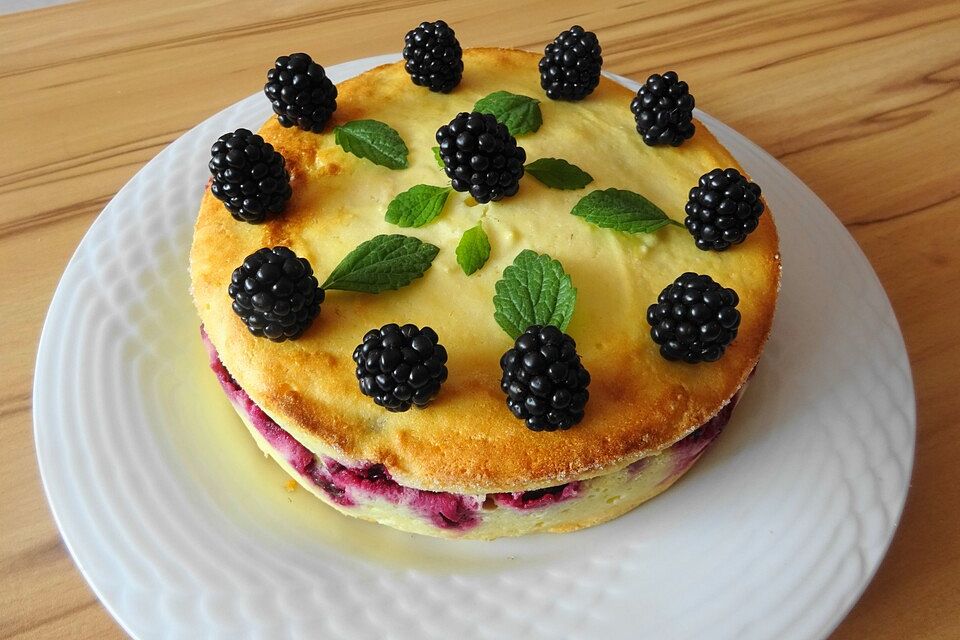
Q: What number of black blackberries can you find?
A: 11